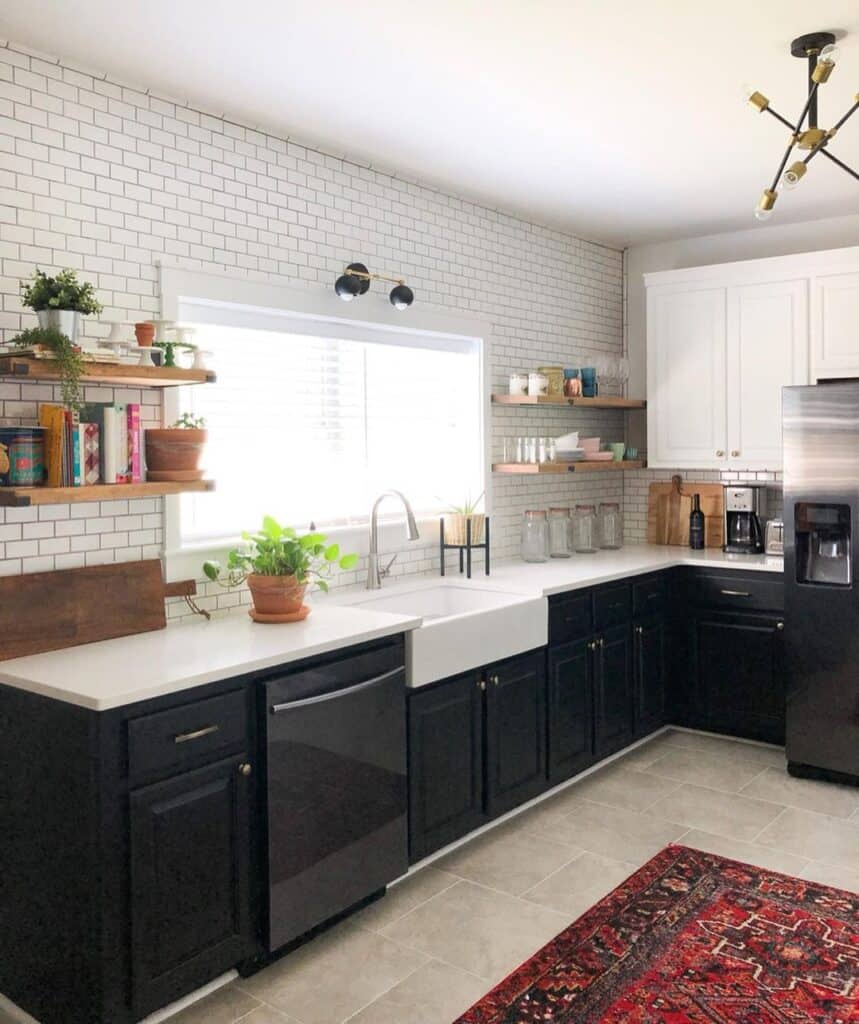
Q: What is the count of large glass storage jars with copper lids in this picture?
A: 4